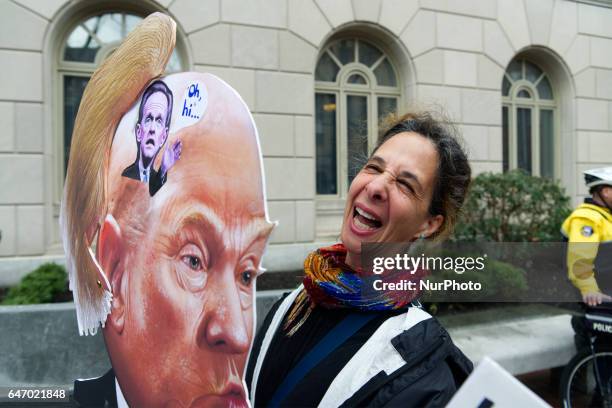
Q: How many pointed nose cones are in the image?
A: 0